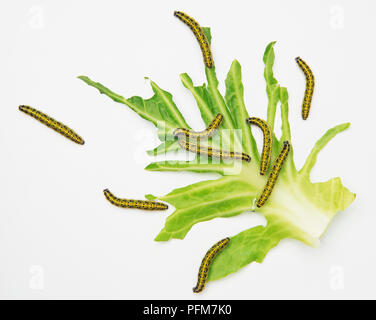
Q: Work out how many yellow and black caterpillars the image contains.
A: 9